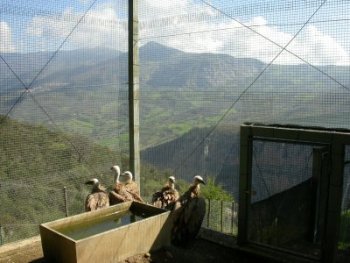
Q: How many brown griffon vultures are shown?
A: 5